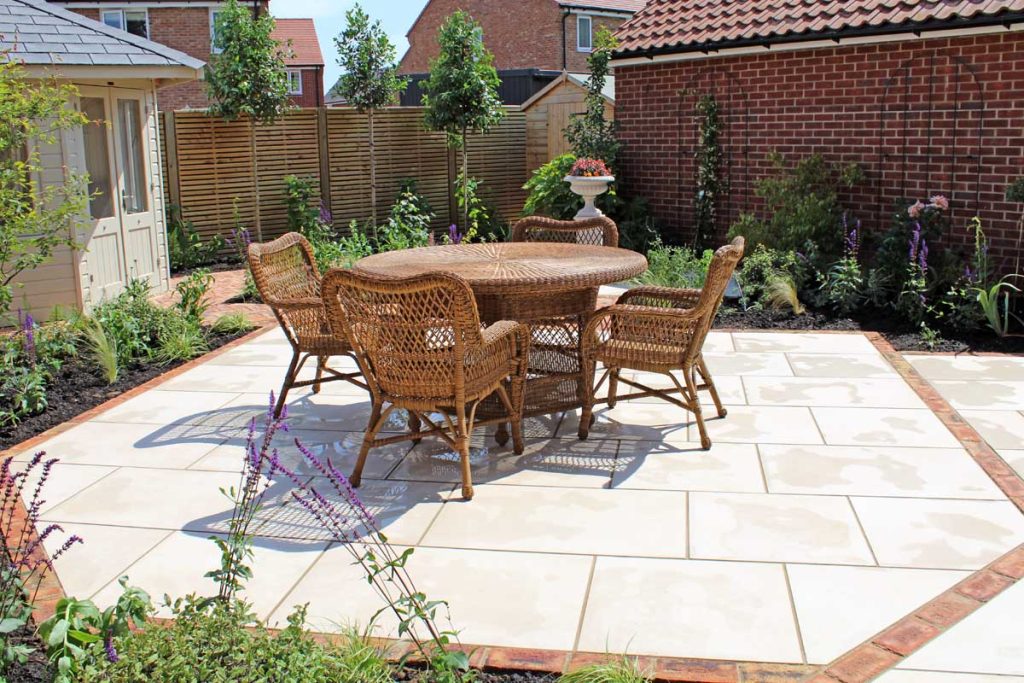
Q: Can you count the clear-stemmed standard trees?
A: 3